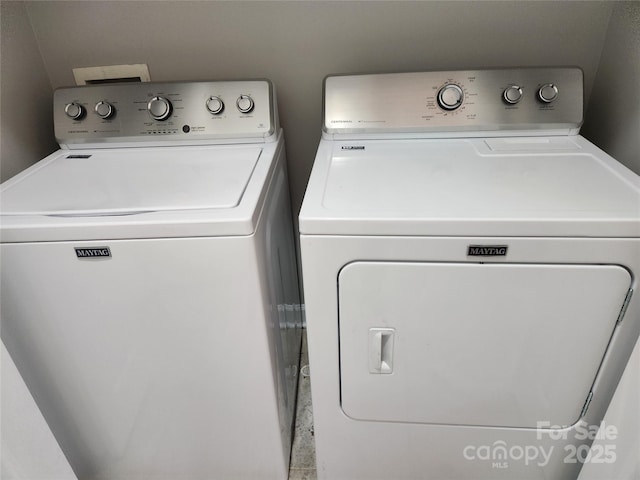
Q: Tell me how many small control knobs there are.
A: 6